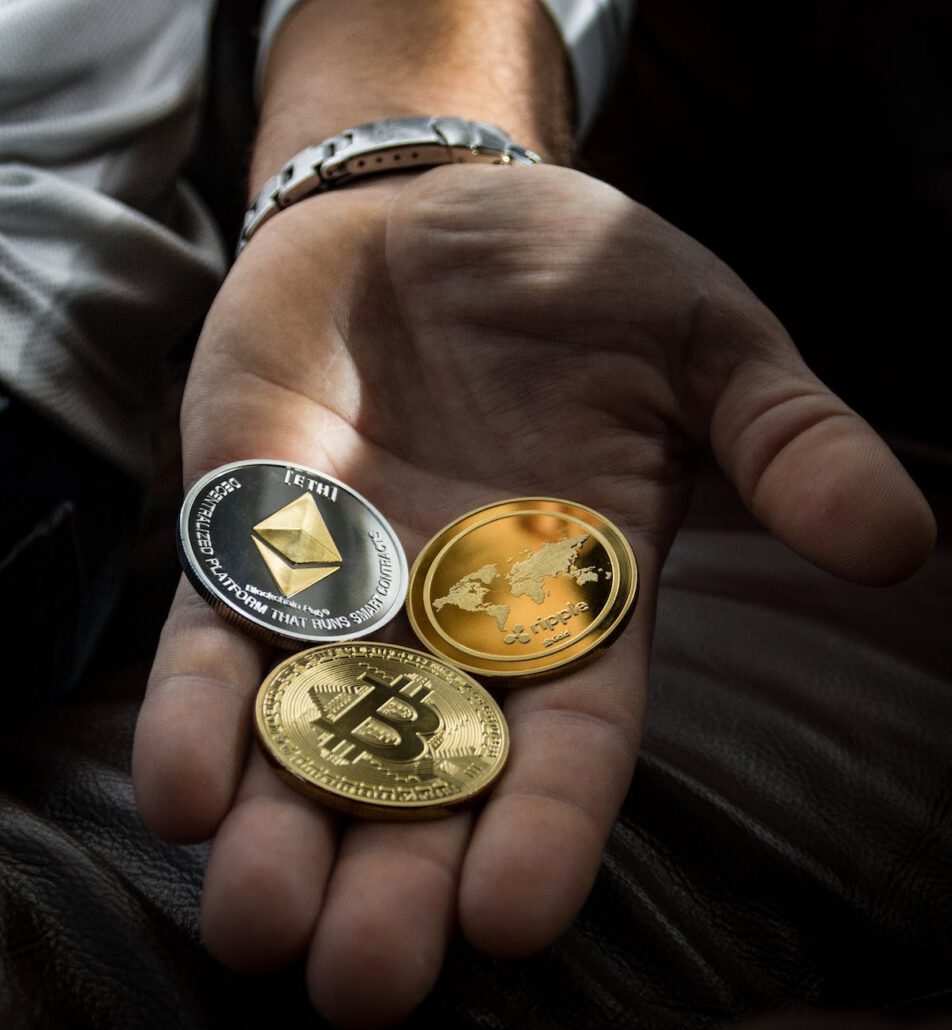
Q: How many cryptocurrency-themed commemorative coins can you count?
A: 3